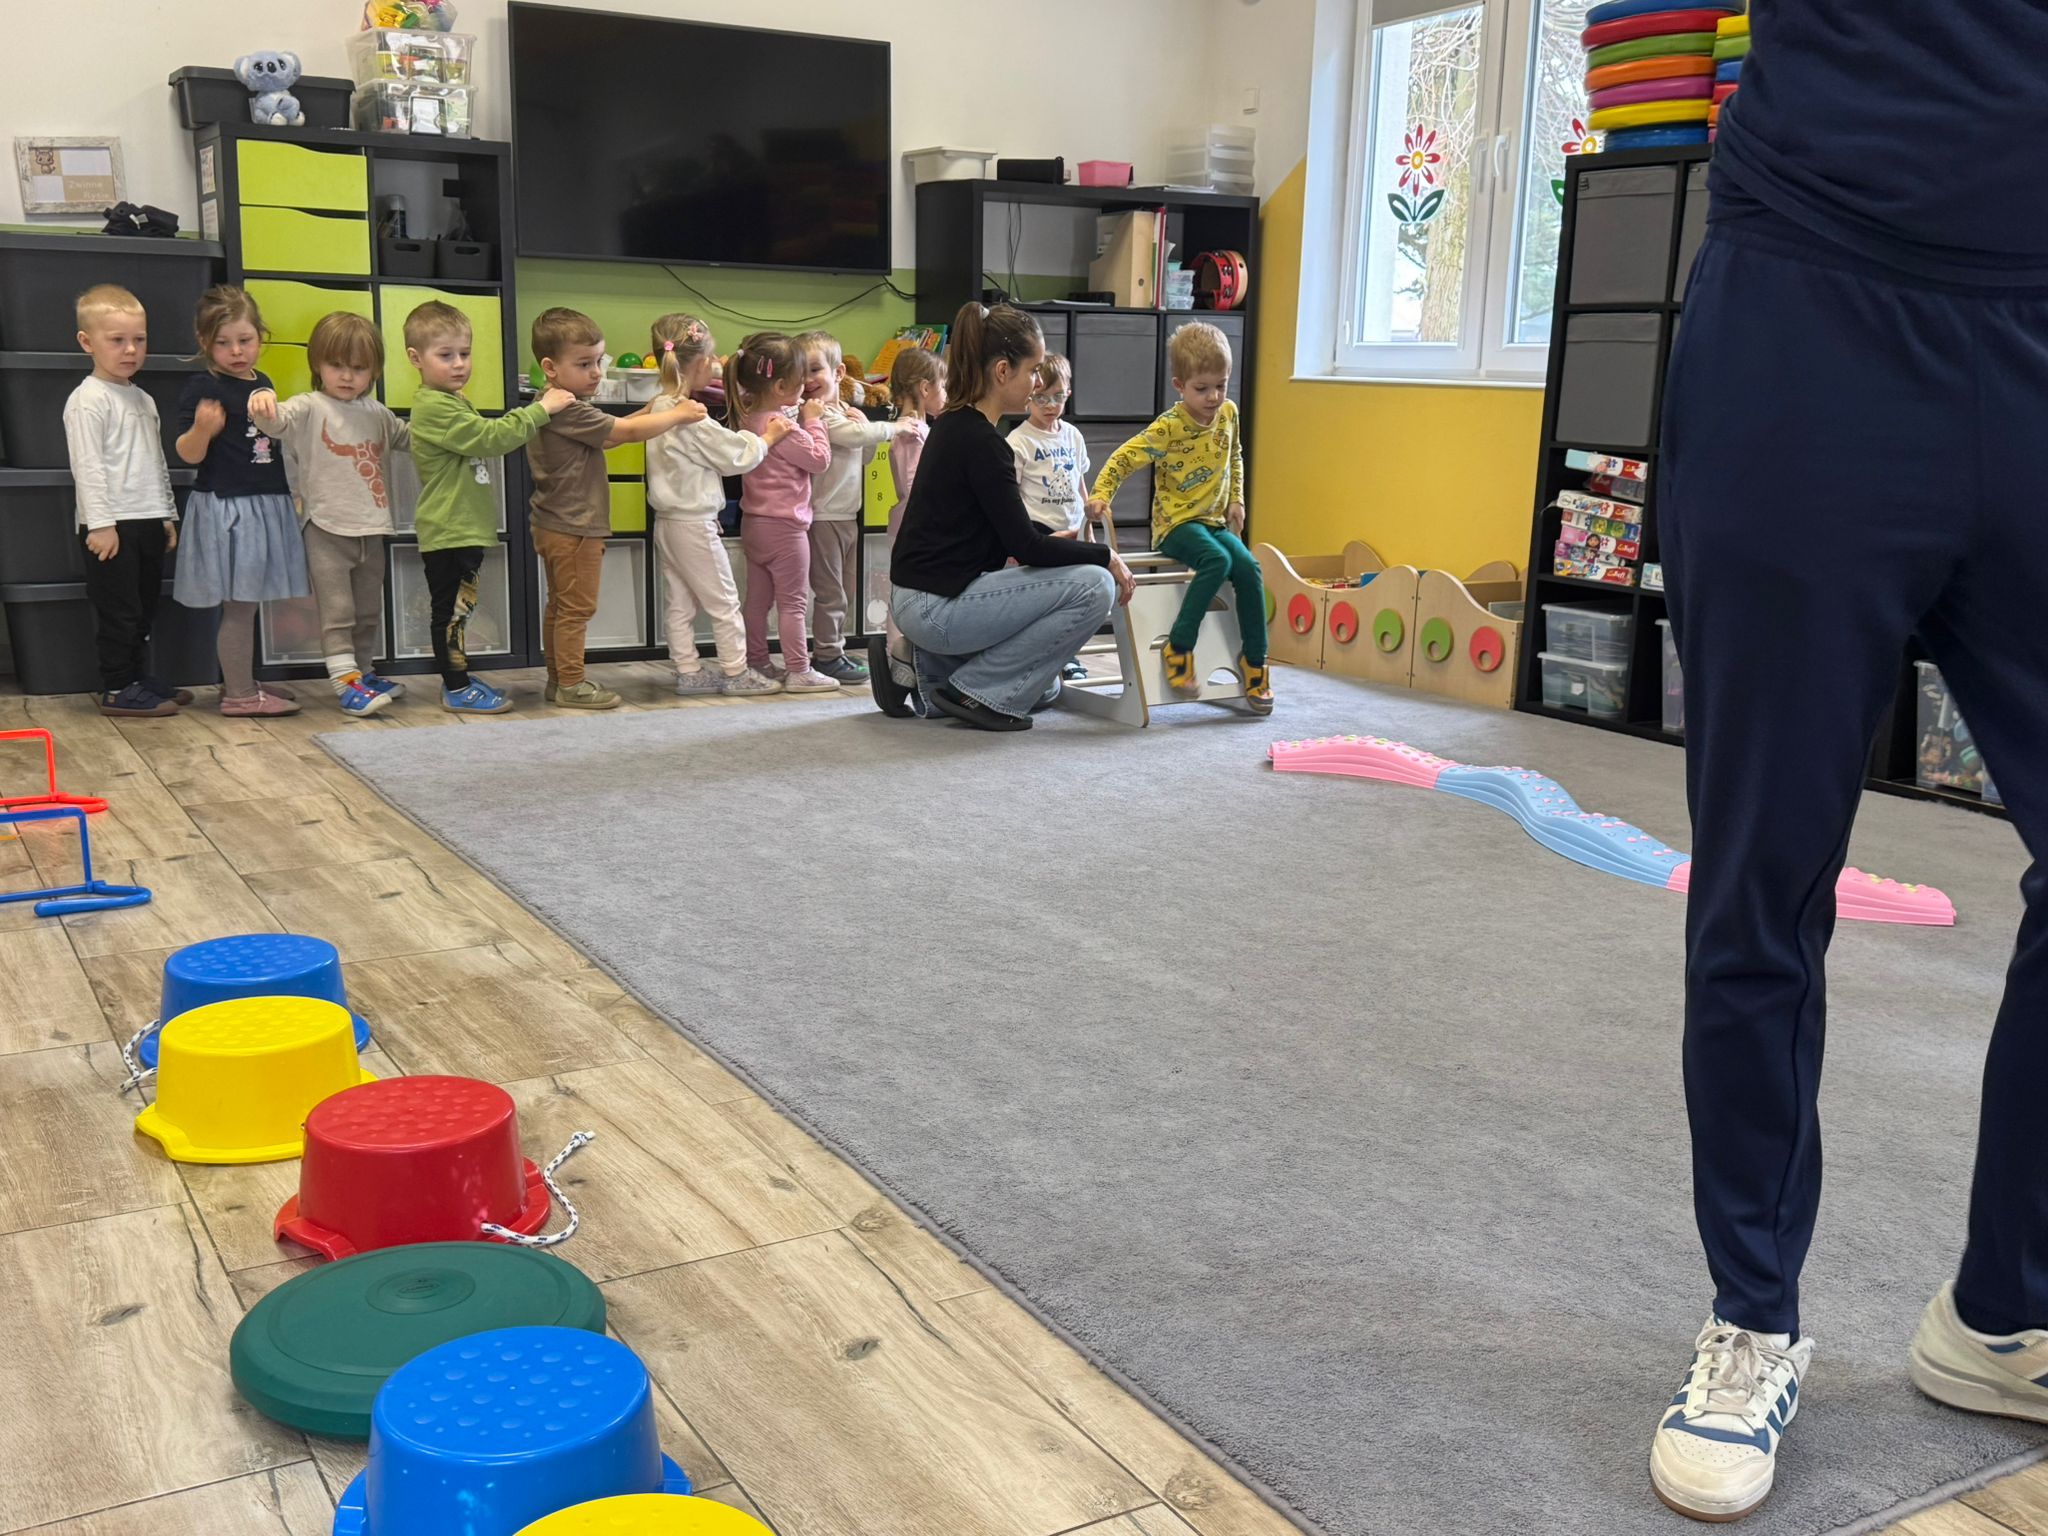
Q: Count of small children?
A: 11